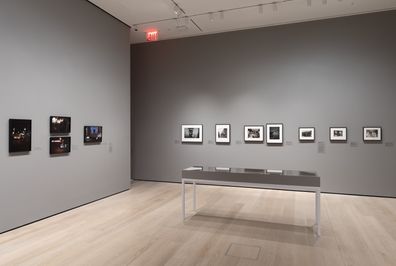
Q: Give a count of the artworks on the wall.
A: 11